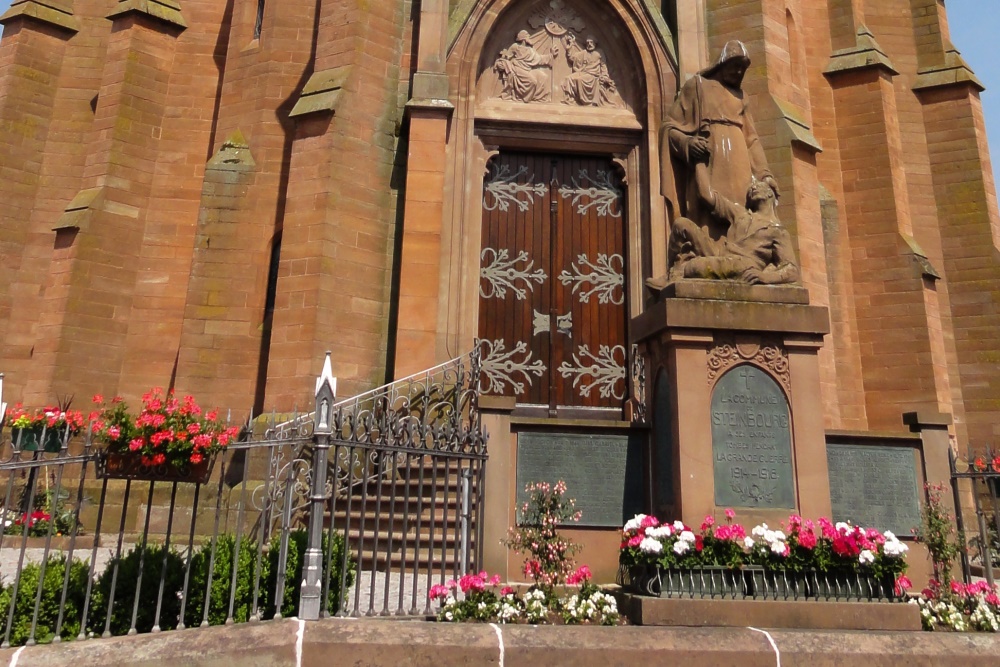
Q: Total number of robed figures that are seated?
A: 2